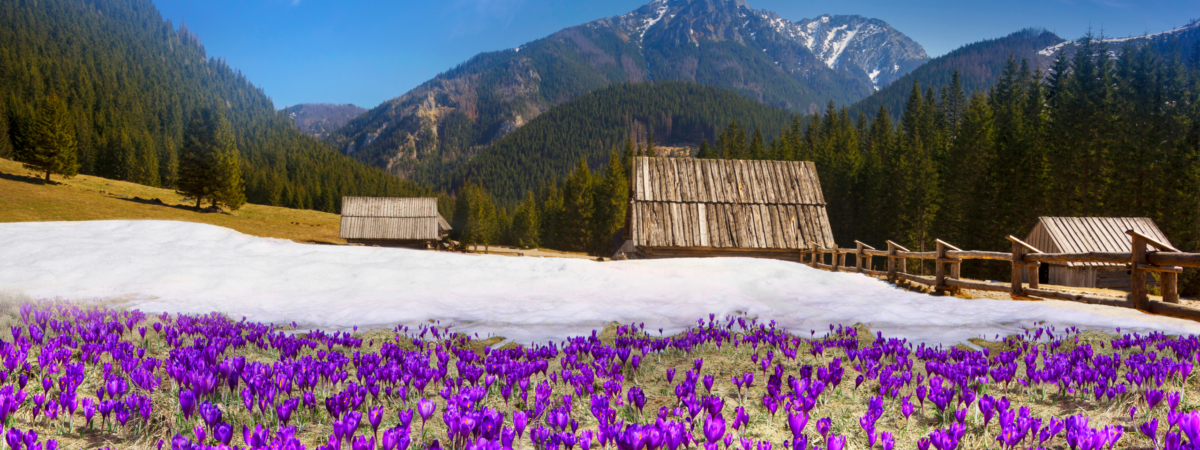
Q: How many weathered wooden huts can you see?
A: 3